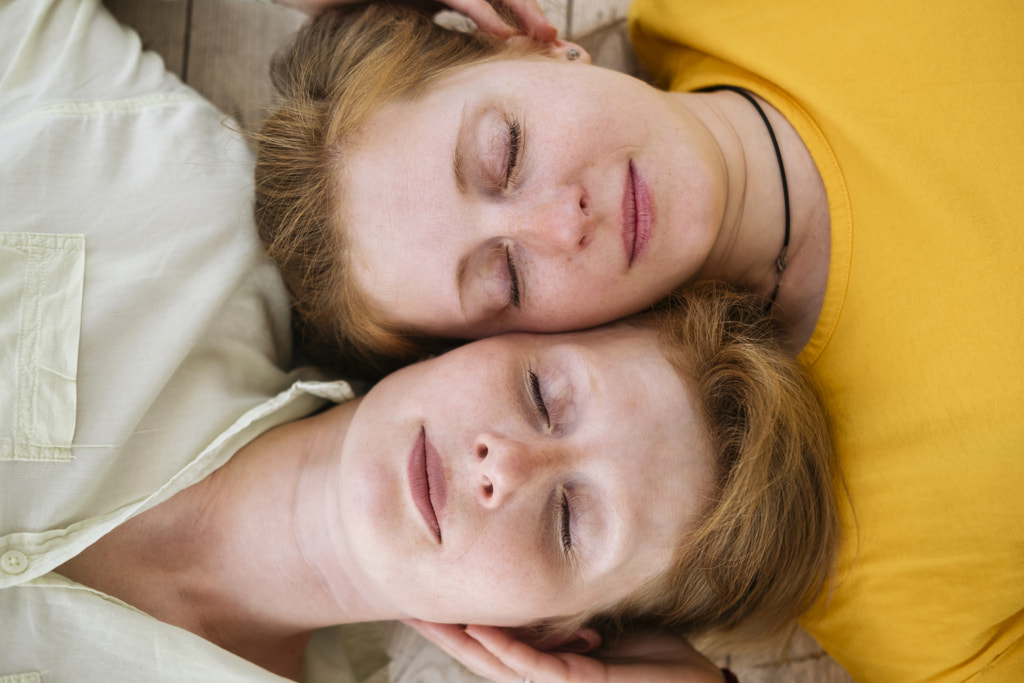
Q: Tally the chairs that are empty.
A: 0